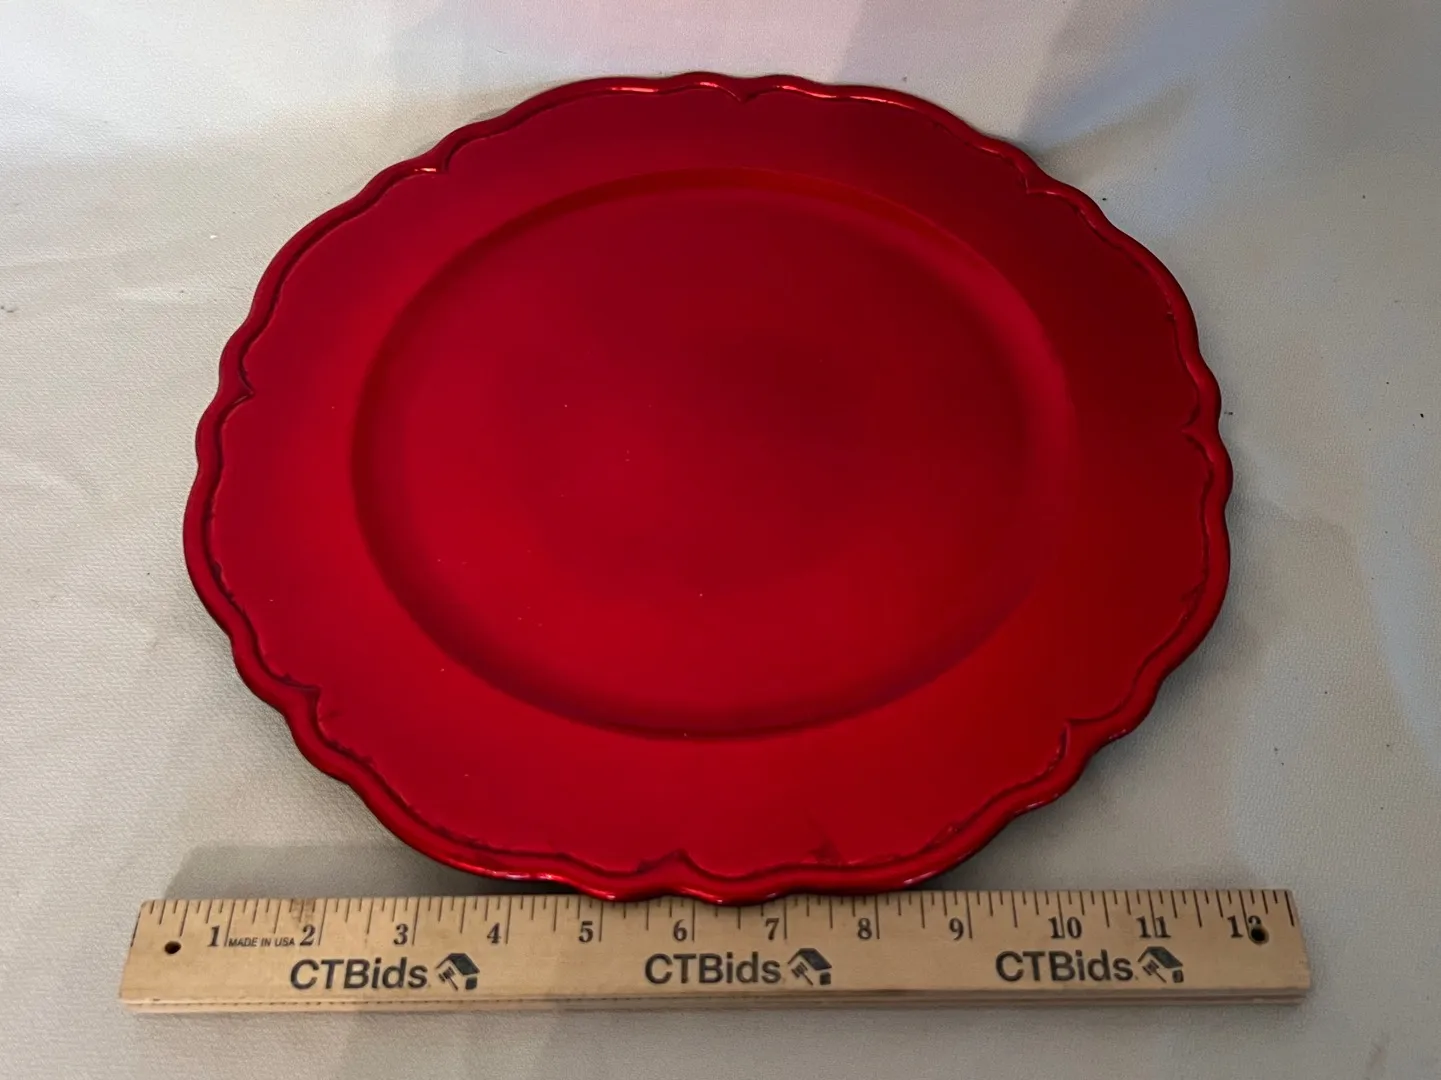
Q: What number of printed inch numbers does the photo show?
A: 12